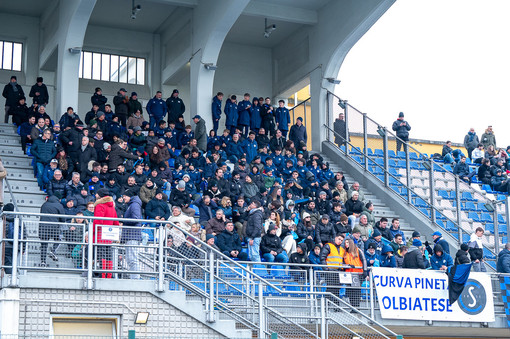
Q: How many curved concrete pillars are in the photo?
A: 3